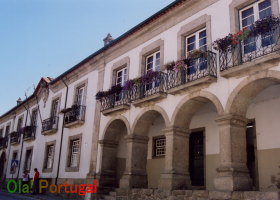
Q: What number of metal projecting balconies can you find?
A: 9